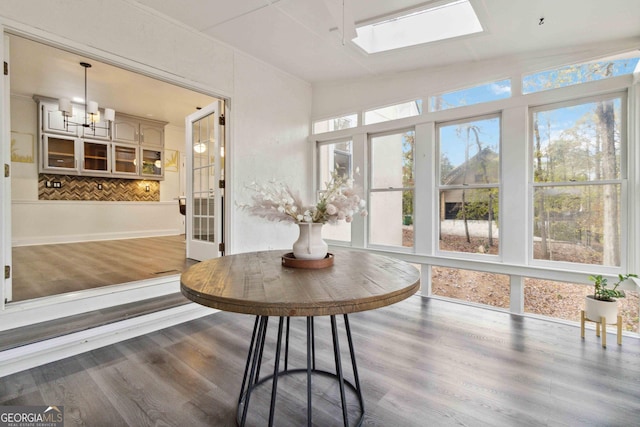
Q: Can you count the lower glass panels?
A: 2